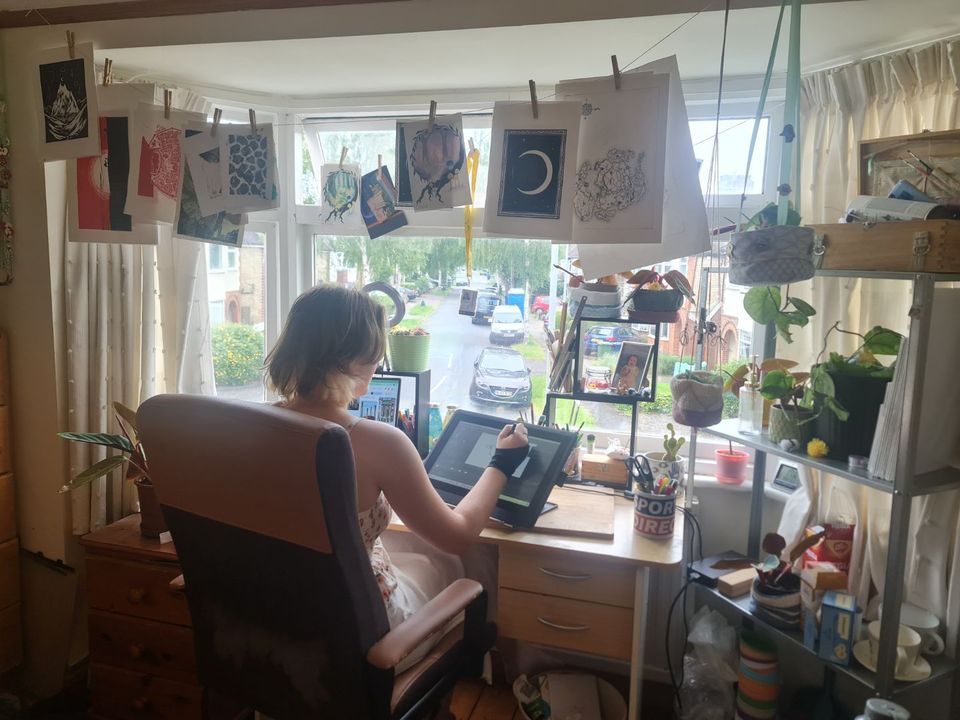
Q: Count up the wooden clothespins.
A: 11